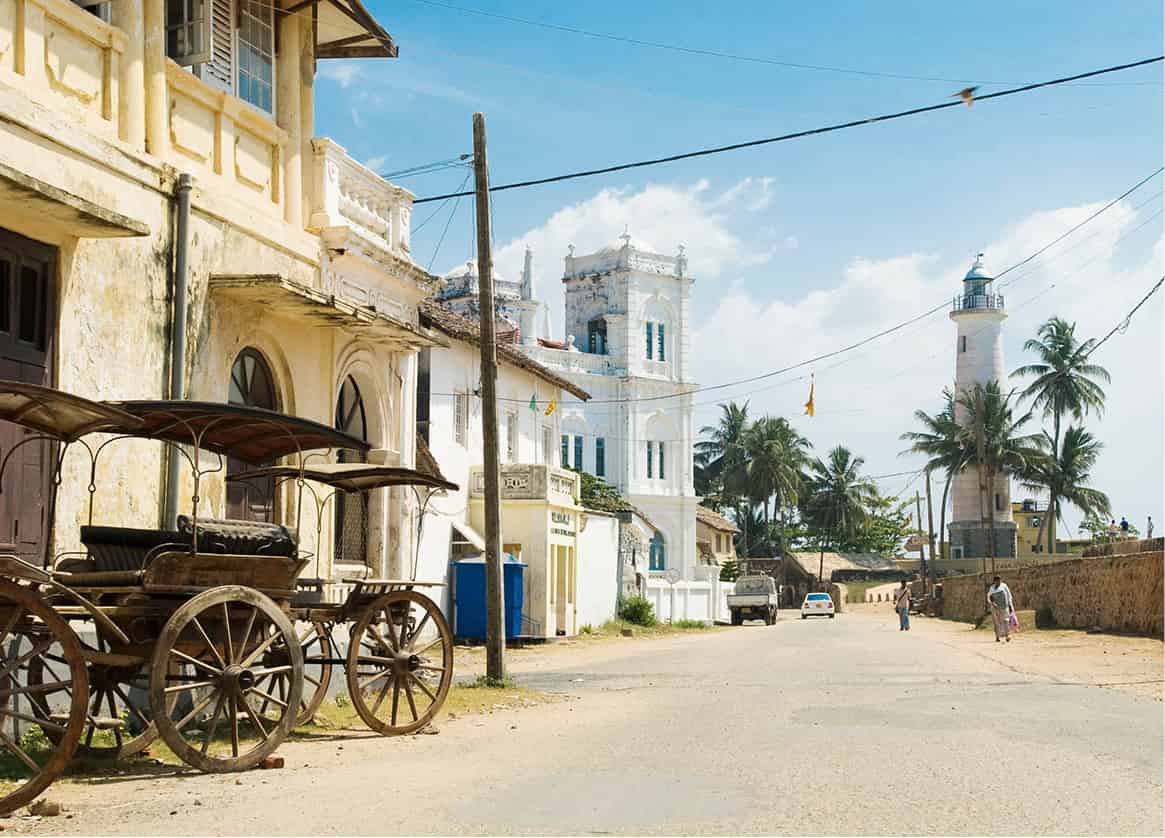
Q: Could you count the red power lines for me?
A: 0